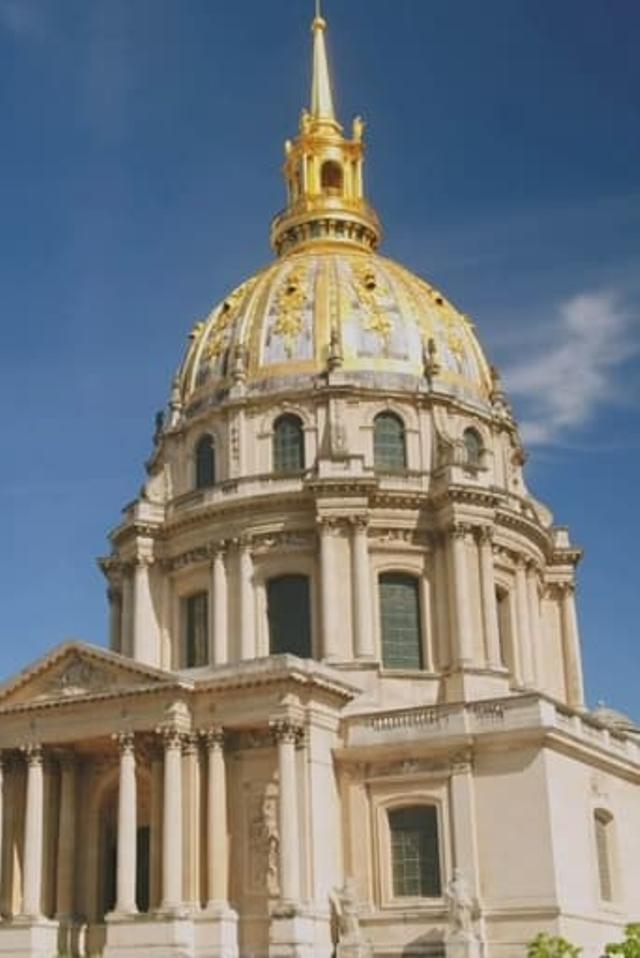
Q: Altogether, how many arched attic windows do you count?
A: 4